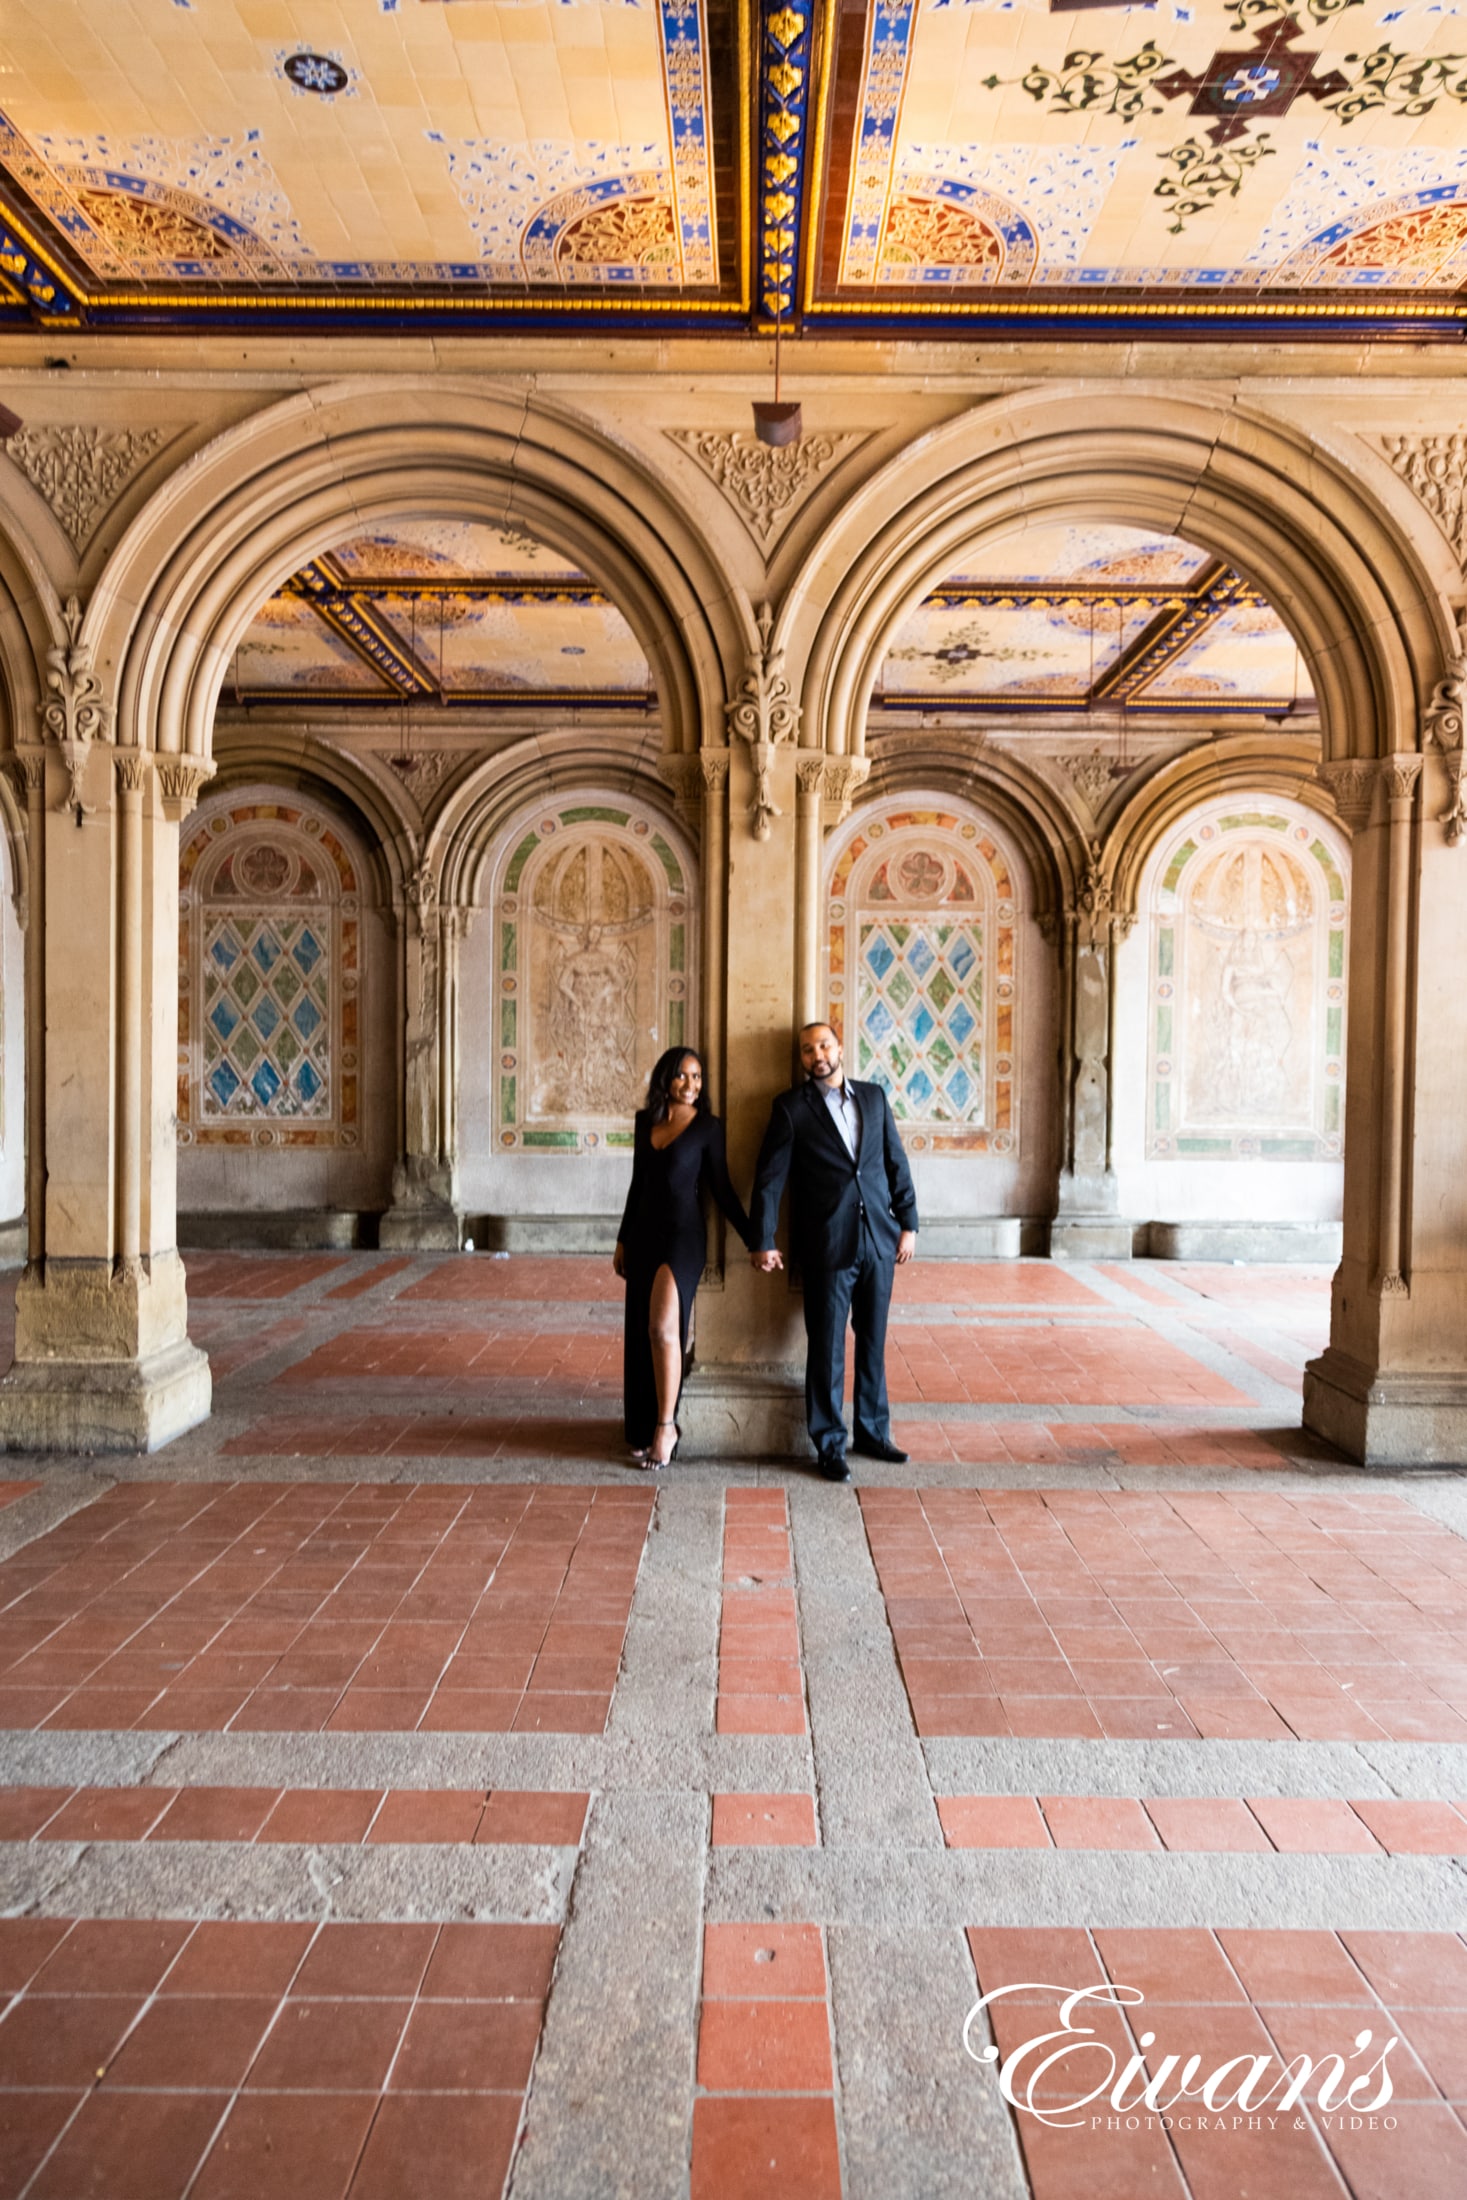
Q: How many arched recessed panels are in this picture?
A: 4